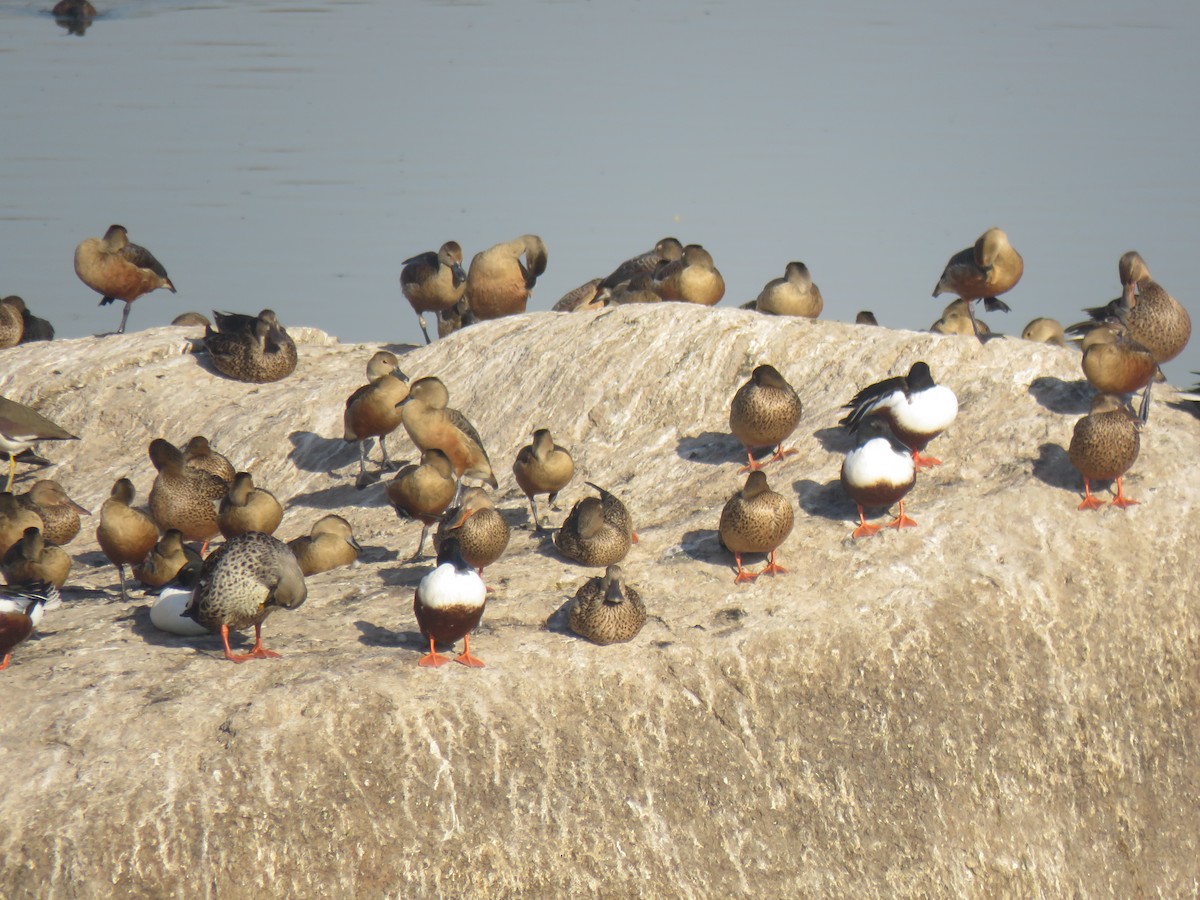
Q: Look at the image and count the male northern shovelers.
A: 5